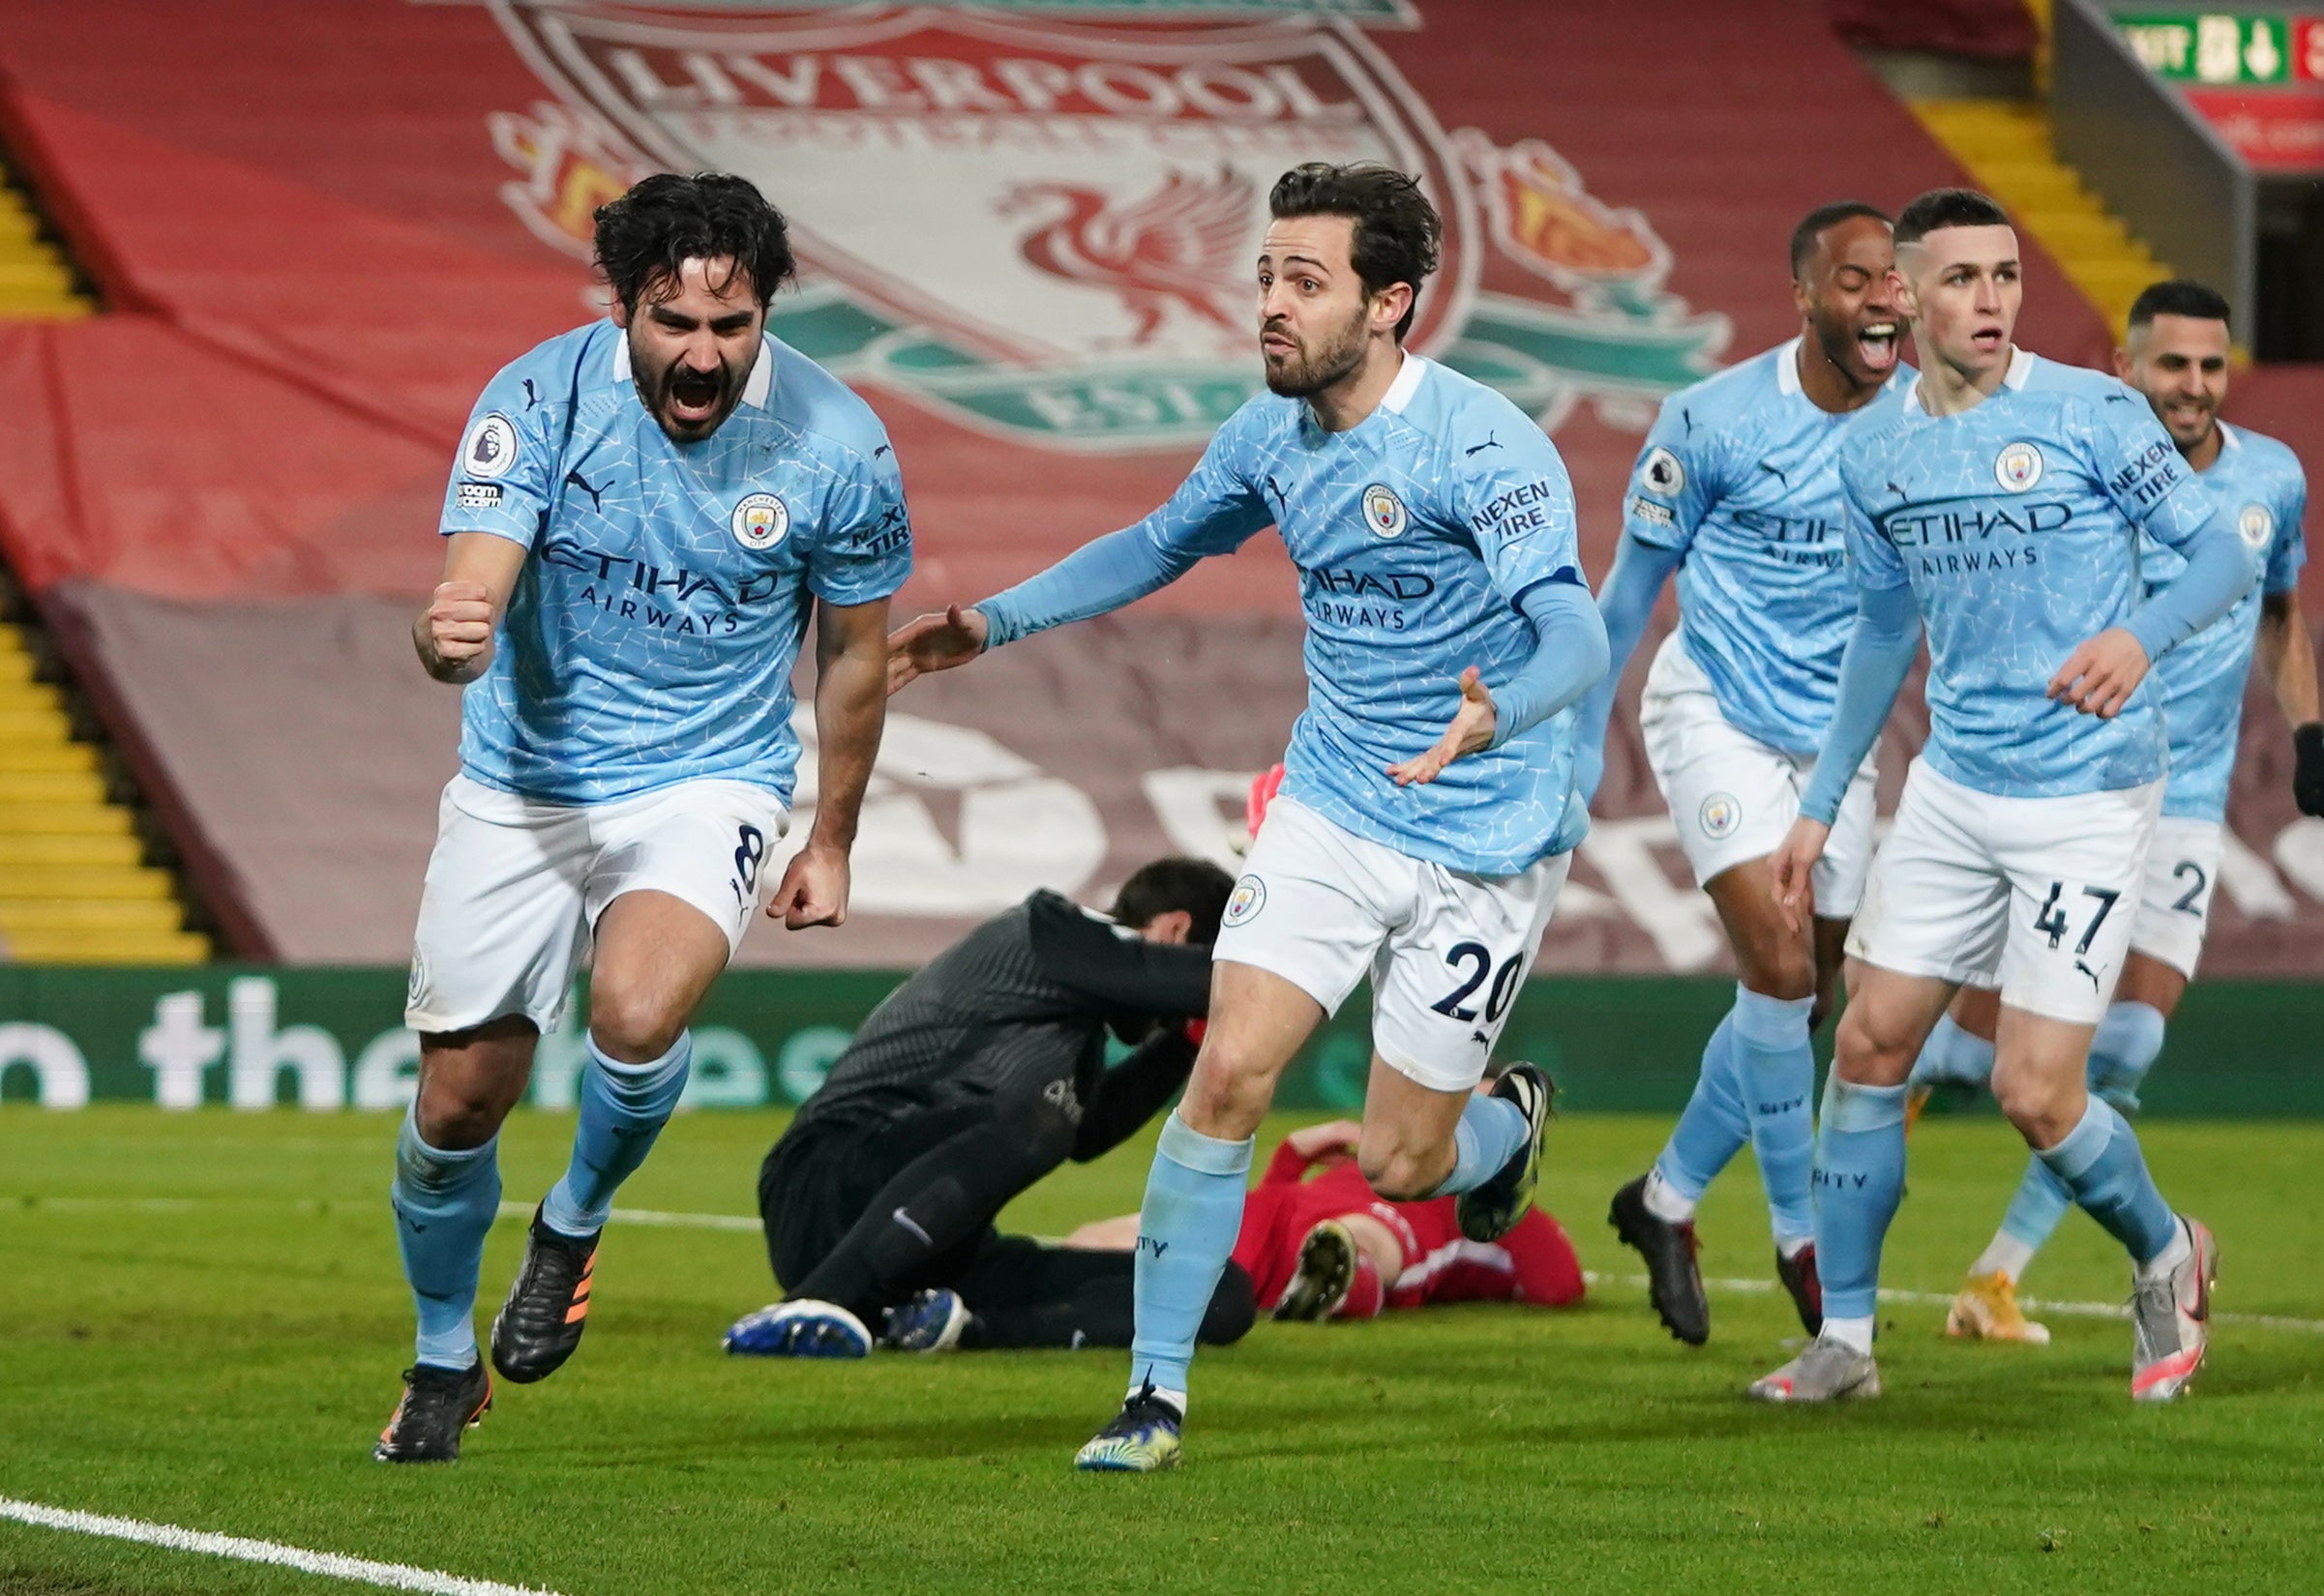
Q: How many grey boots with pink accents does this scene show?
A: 2